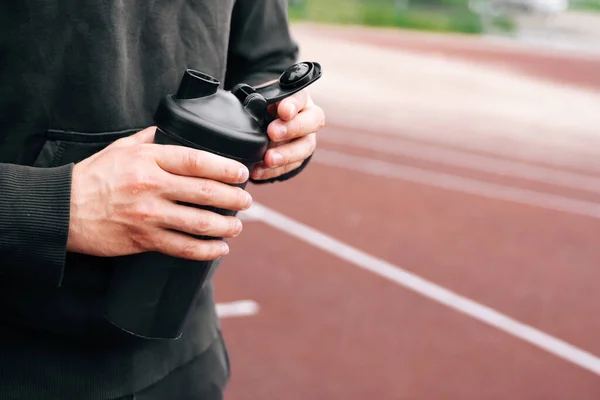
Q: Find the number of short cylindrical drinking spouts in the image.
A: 1